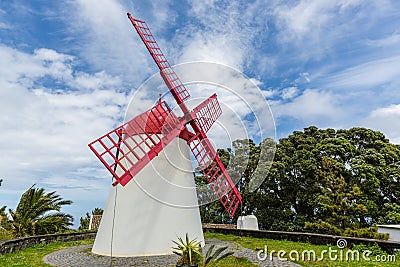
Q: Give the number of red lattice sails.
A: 4